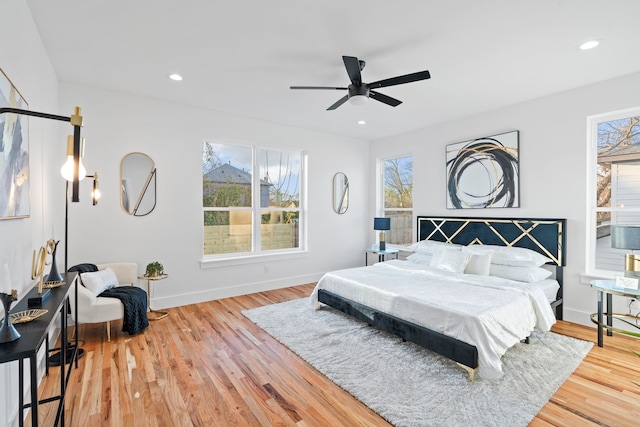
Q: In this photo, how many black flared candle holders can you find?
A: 2